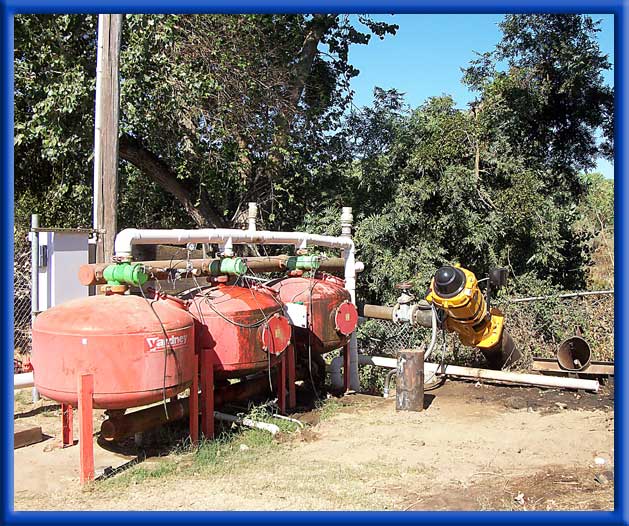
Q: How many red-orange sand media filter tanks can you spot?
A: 3